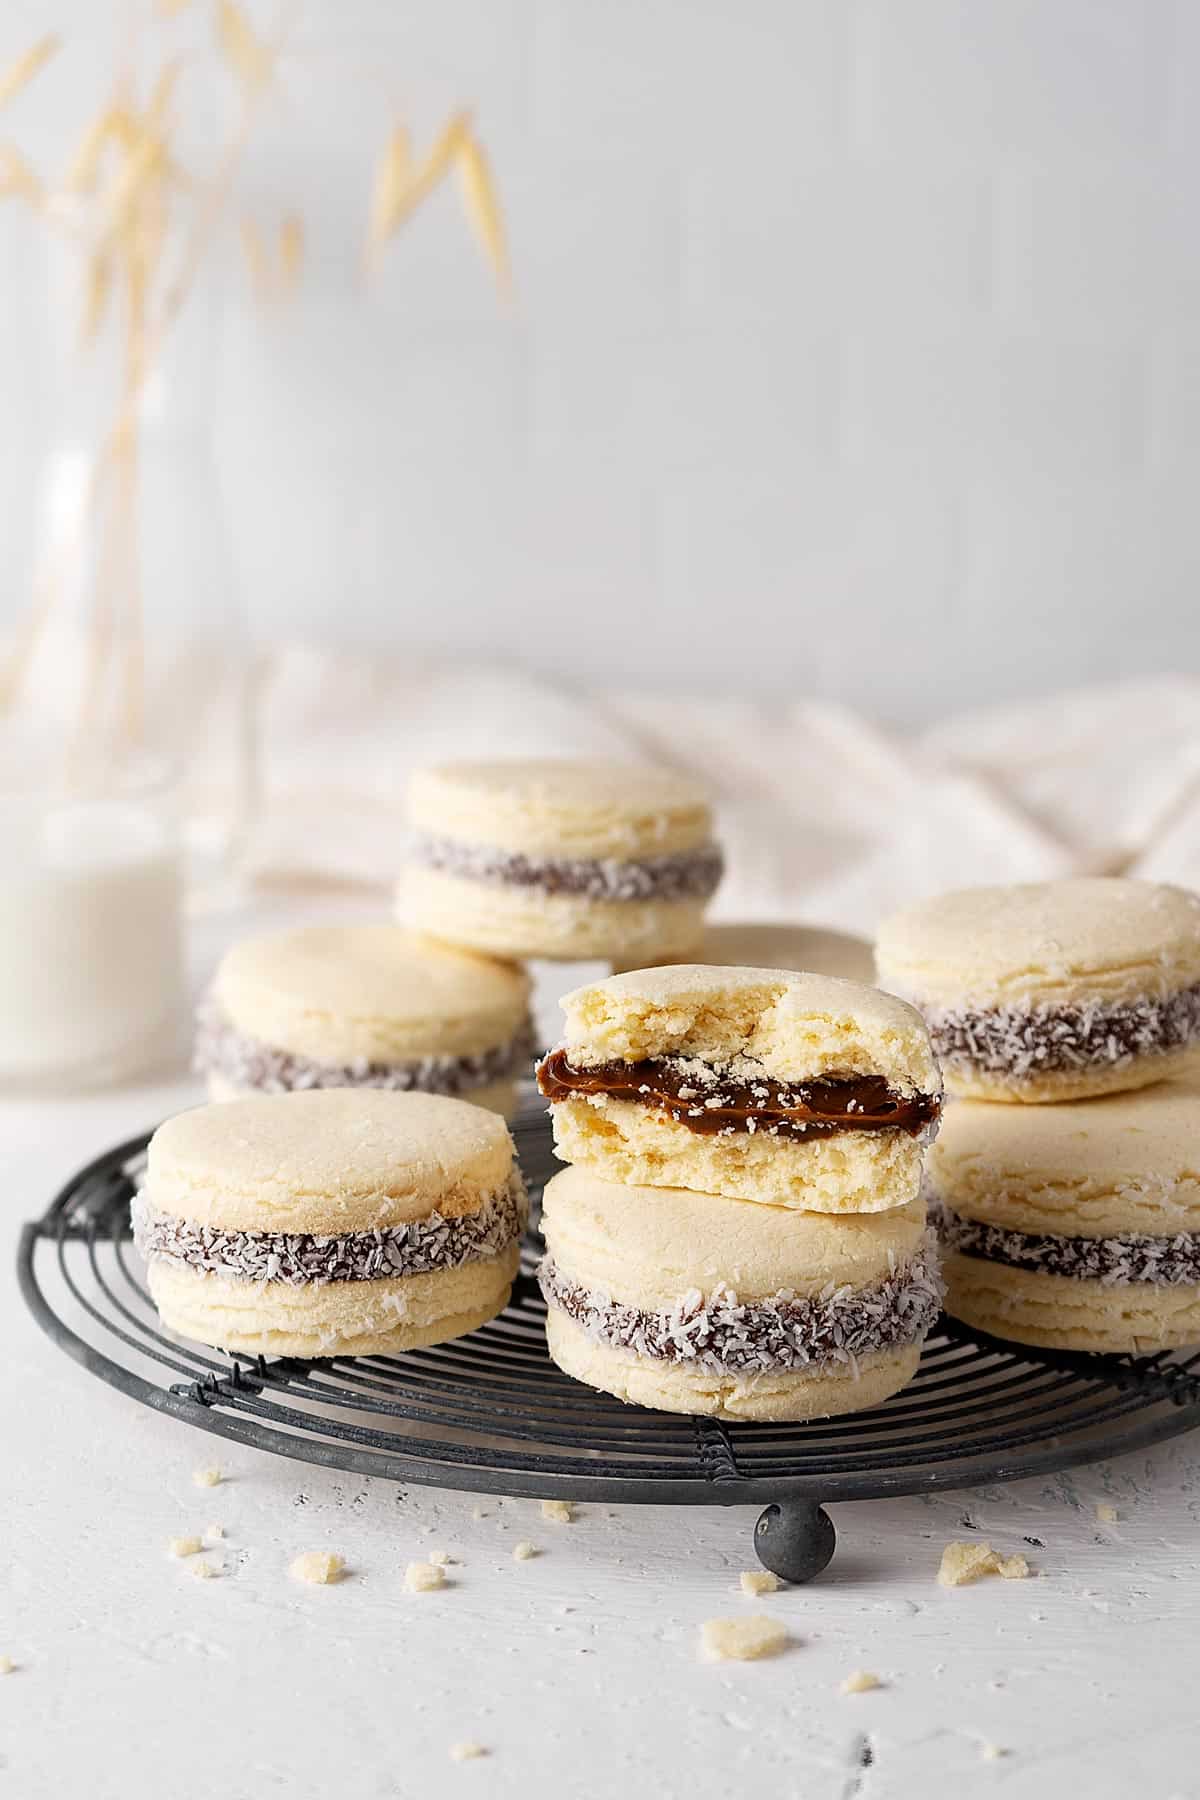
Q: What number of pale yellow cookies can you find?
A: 8